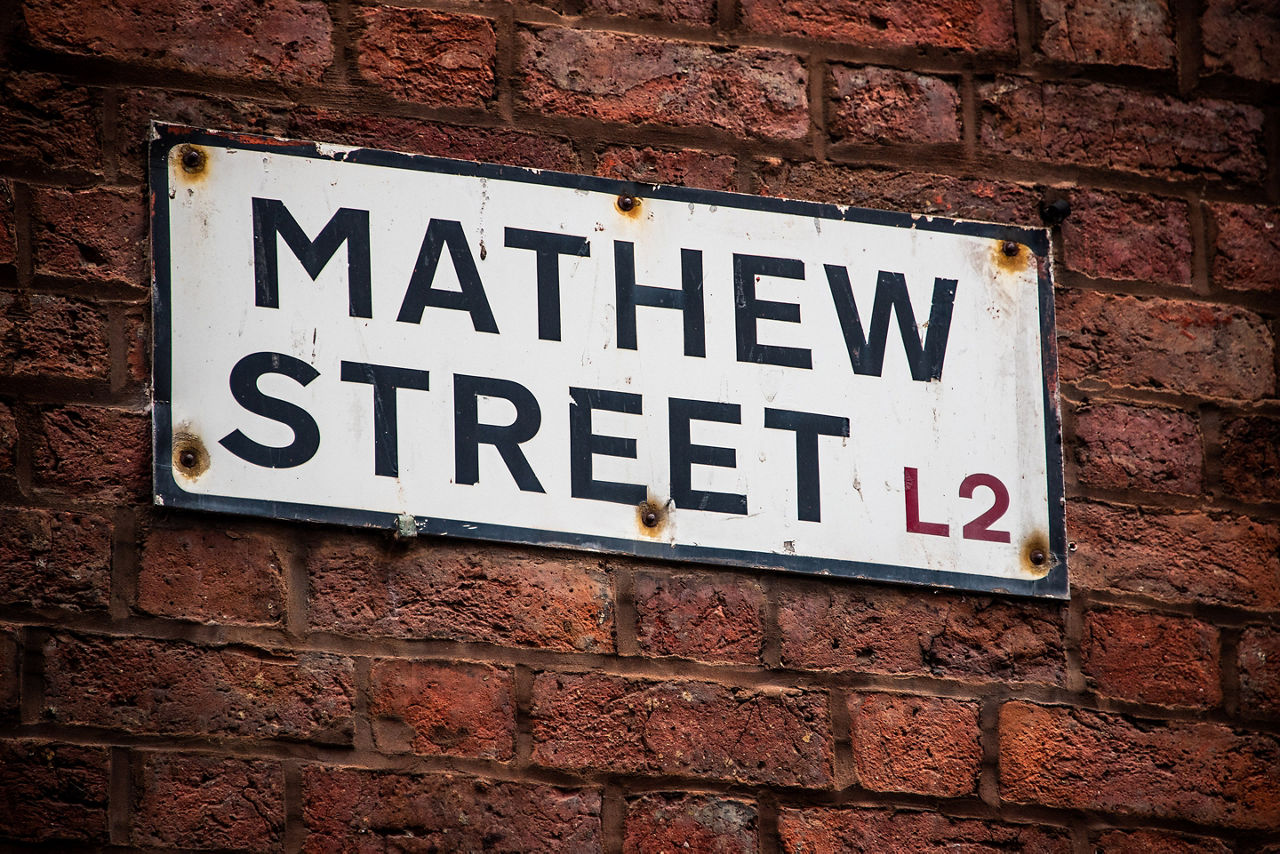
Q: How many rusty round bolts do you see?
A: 6